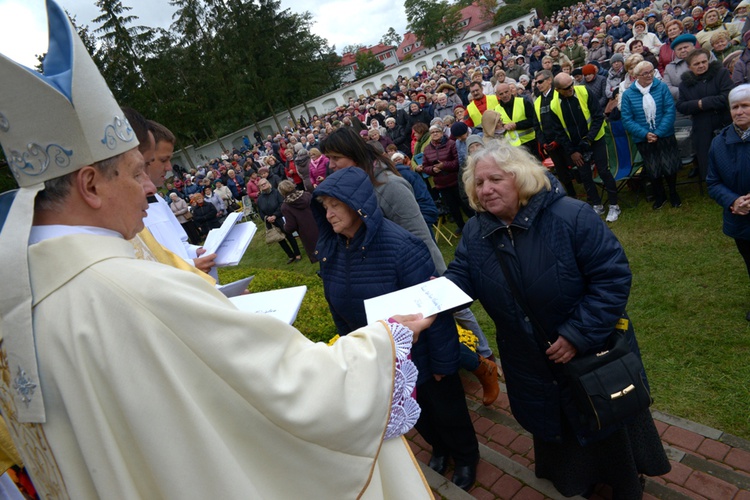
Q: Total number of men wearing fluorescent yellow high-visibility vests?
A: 4